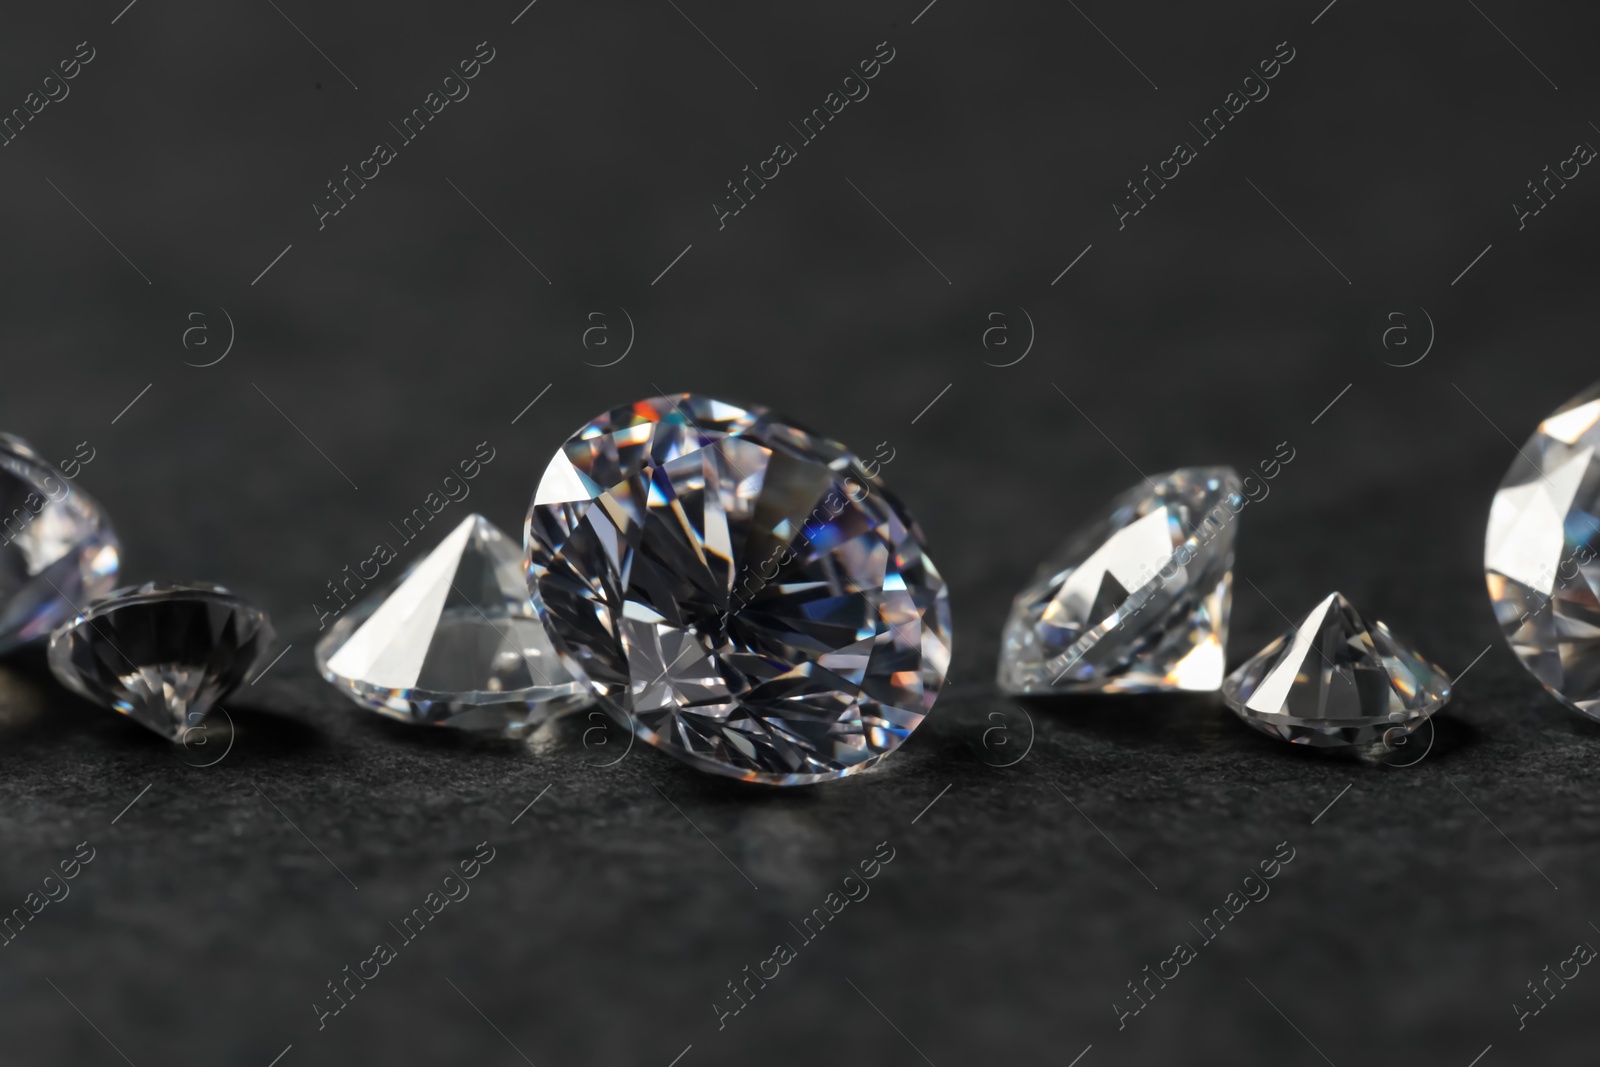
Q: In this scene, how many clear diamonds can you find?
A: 7